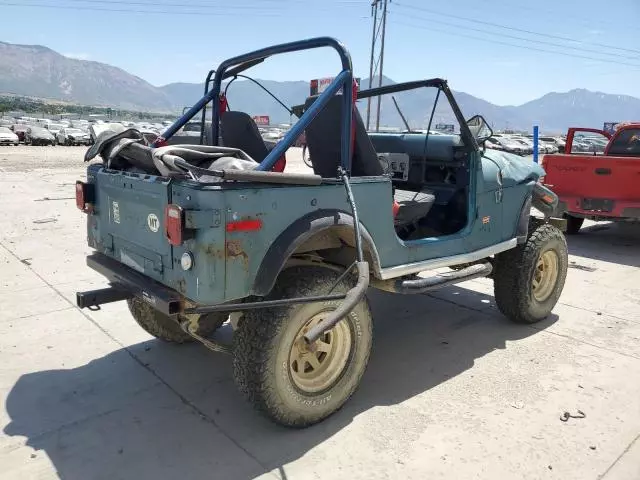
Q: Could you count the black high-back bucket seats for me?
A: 2